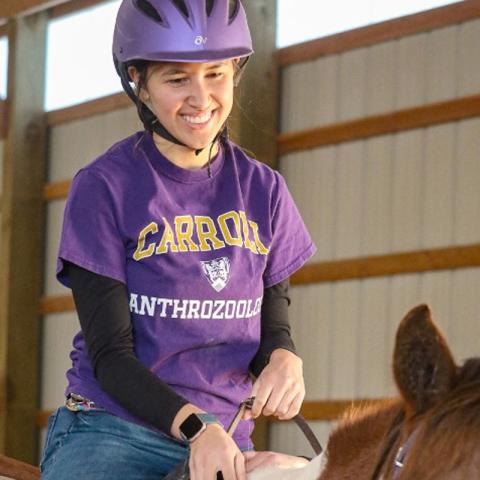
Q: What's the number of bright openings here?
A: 3